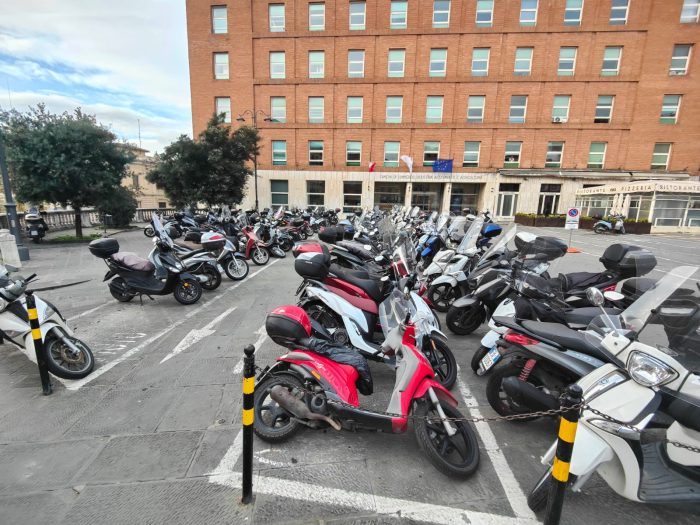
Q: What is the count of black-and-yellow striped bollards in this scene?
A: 3